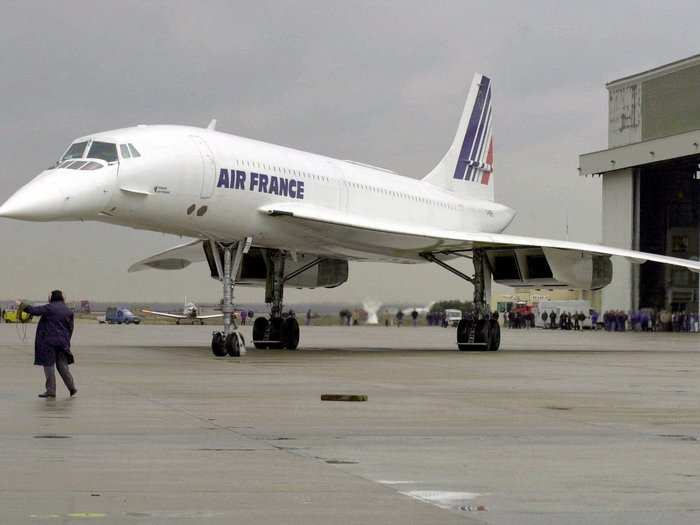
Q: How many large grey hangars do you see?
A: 1